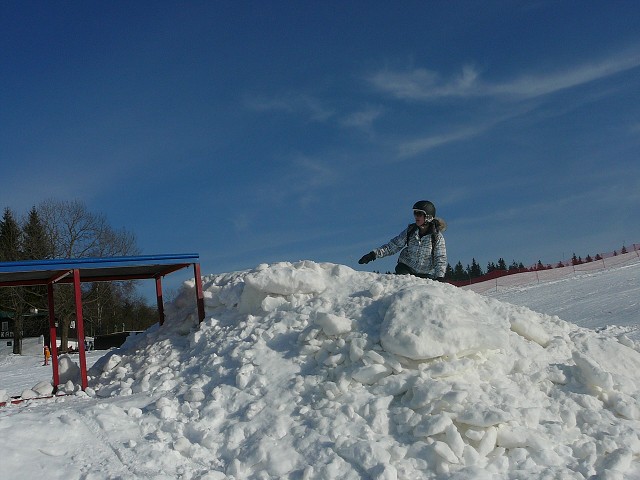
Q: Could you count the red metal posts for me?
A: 4